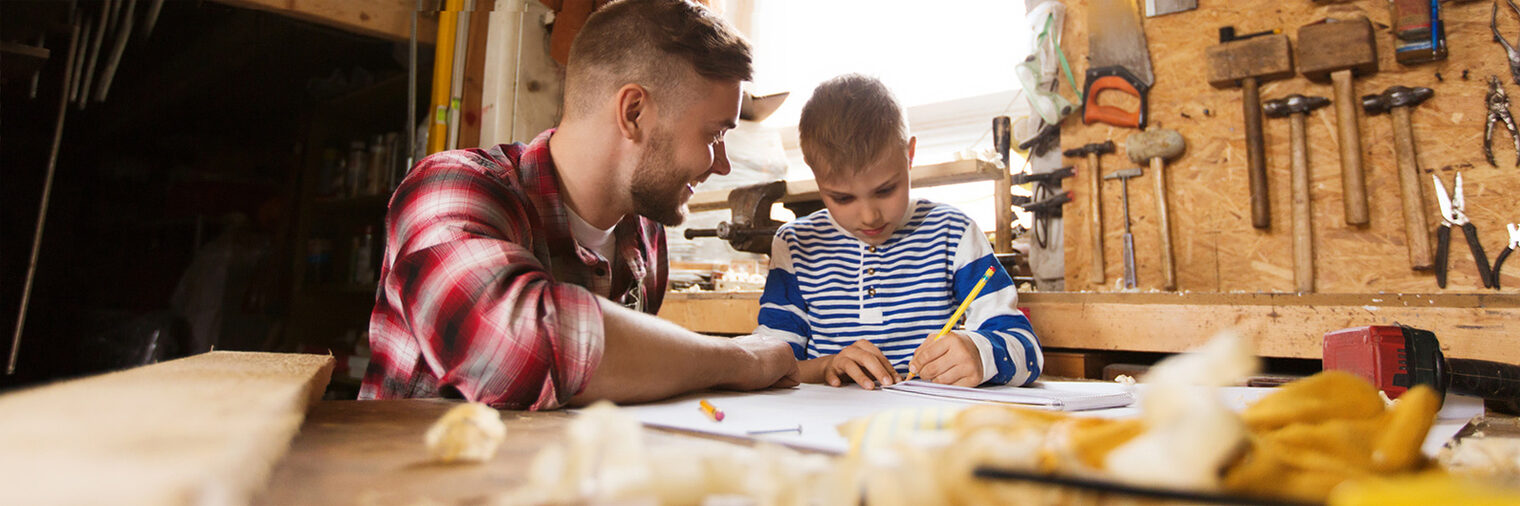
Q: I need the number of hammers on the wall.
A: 7